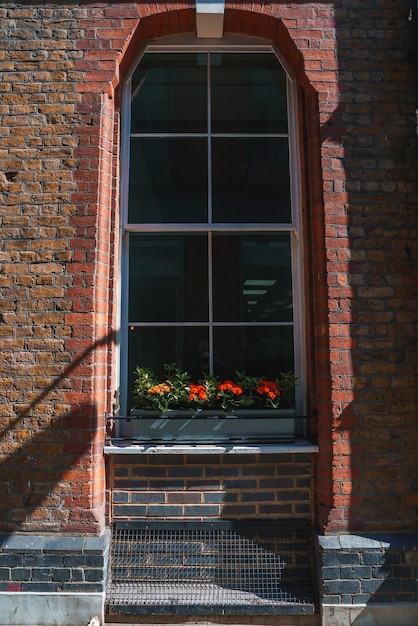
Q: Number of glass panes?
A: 8